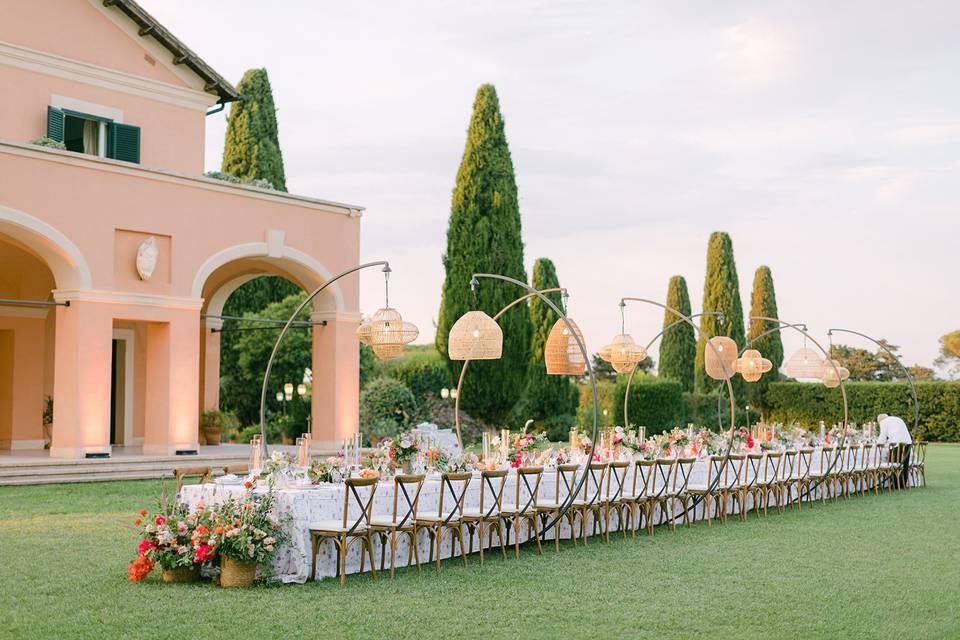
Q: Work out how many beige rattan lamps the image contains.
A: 8